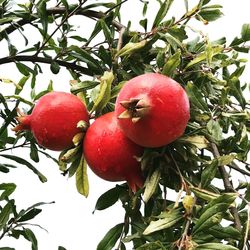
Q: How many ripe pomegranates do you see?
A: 3